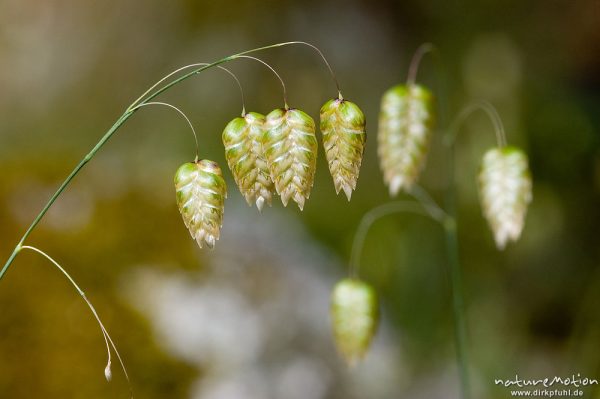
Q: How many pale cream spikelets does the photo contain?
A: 7